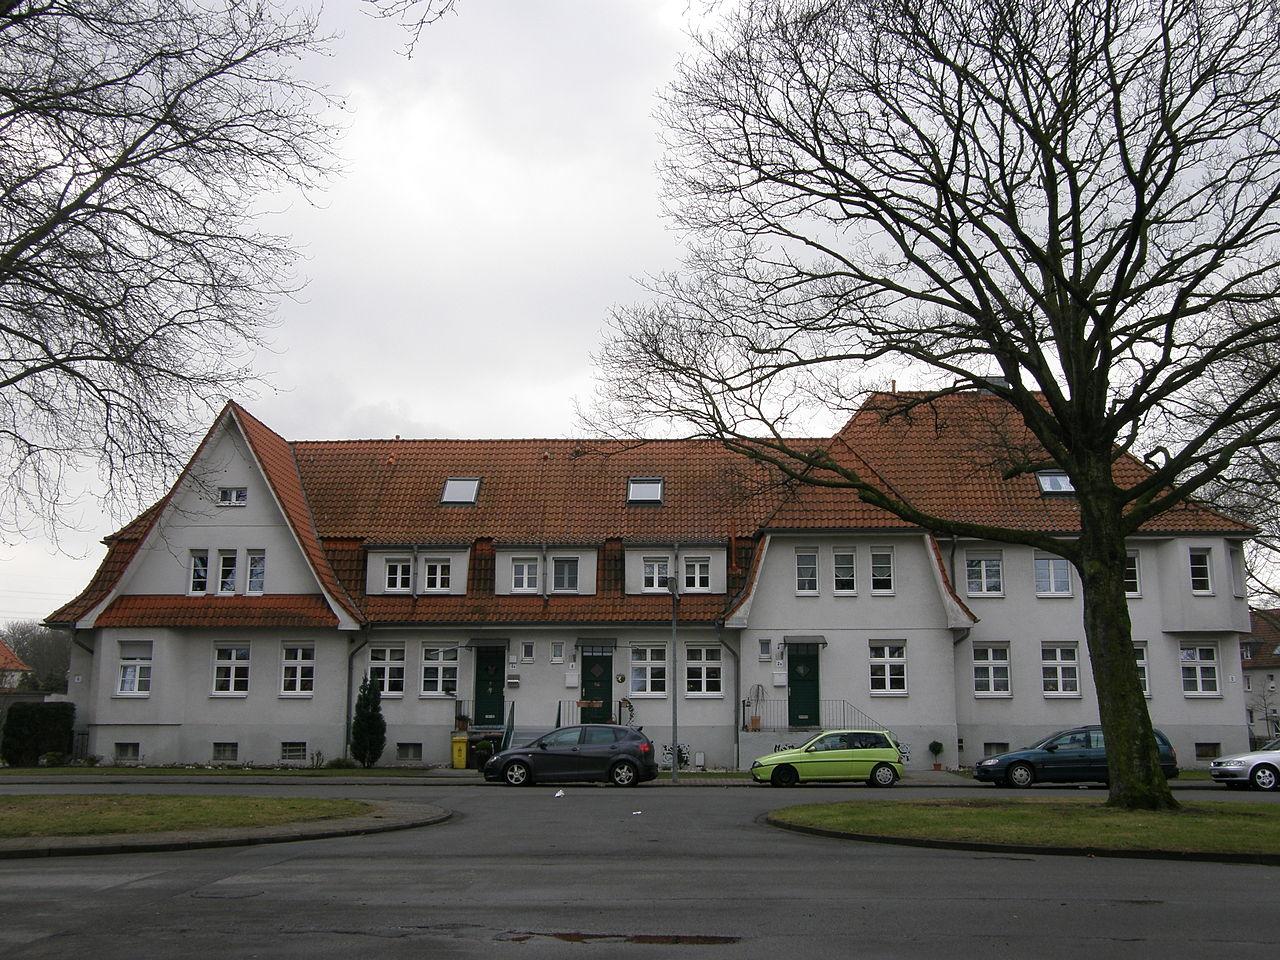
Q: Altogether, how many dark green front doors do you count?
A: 3